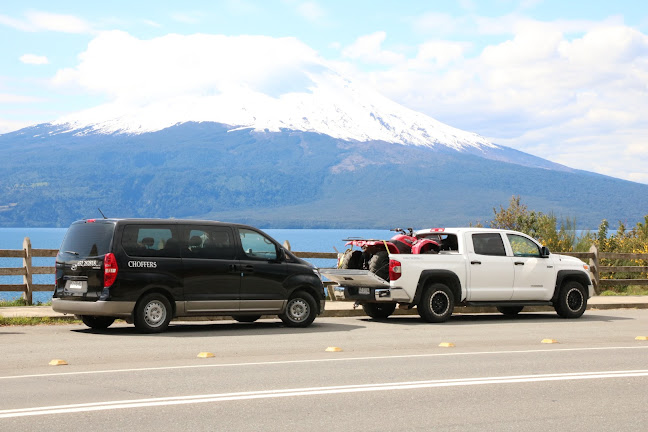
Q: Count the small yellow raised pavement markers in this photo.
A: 6